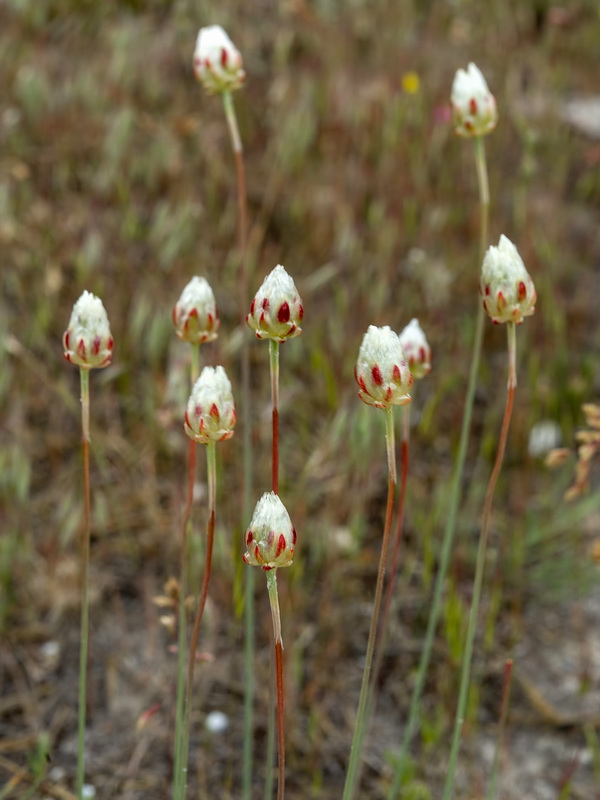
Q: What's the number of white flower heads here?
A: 10